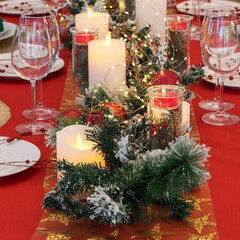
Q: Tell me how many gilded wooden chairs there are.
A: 0